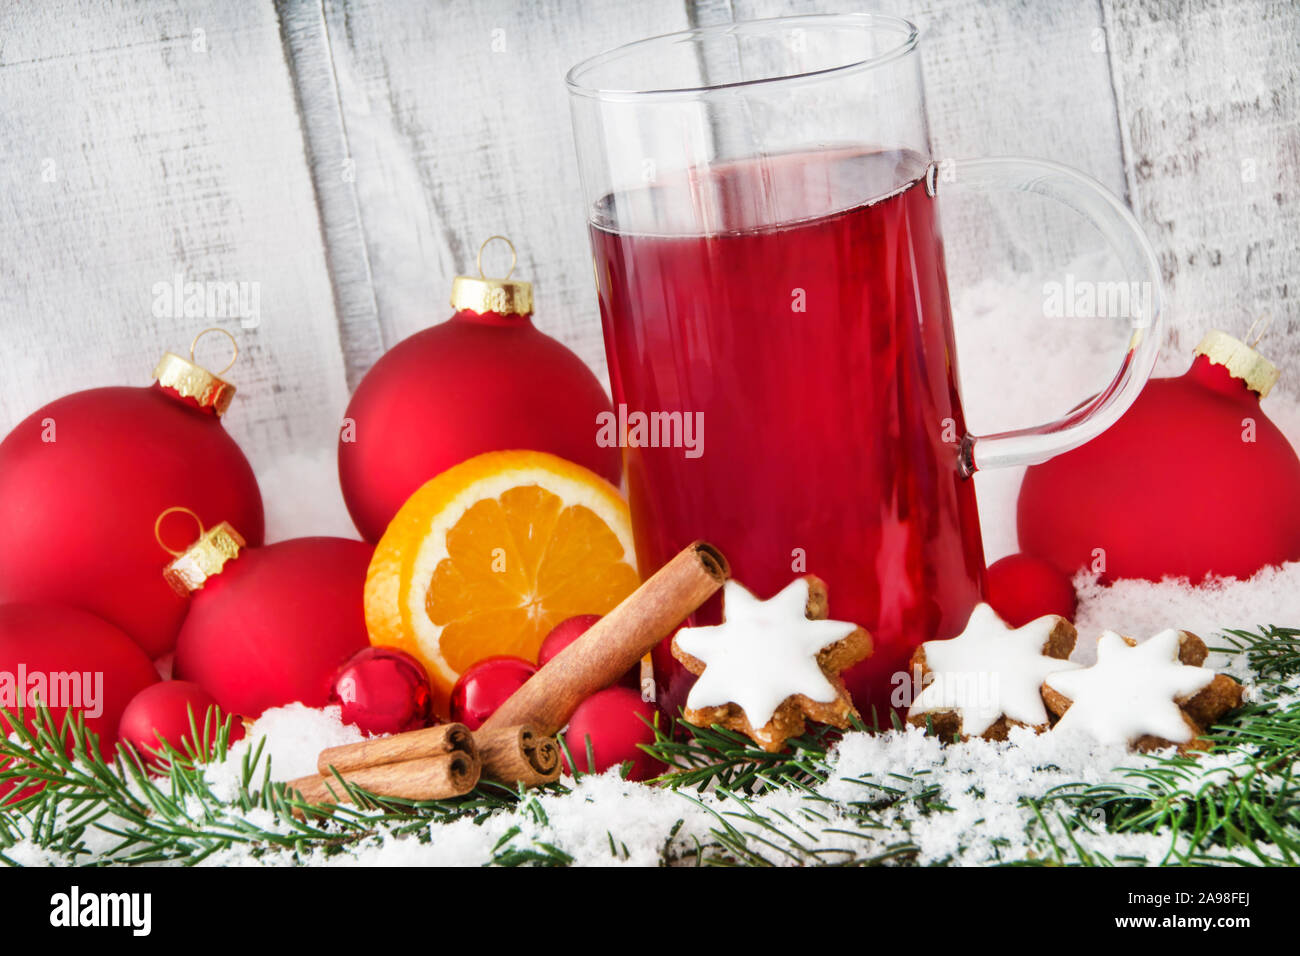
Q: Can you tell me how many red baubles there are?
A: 11